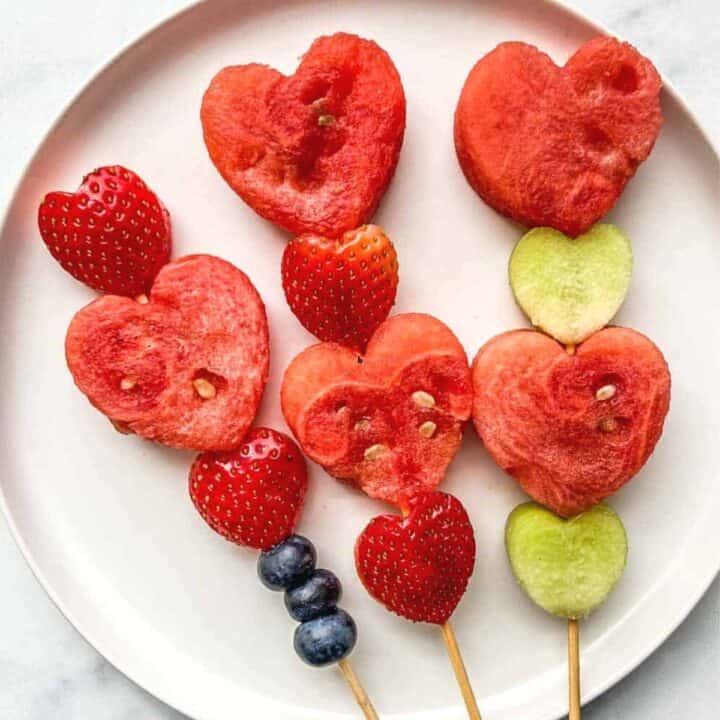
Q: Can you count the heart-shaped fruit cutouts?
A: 11